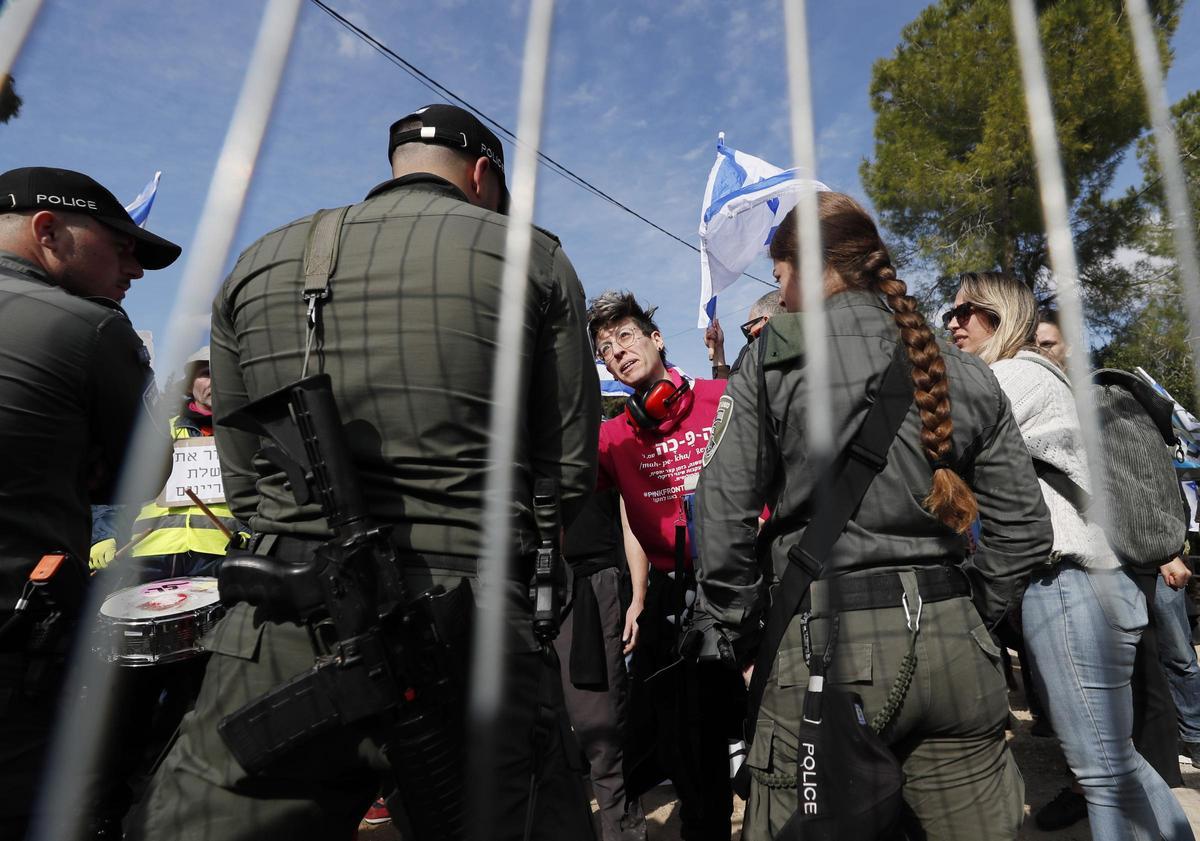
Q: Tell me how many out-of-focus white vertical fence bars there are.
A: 6